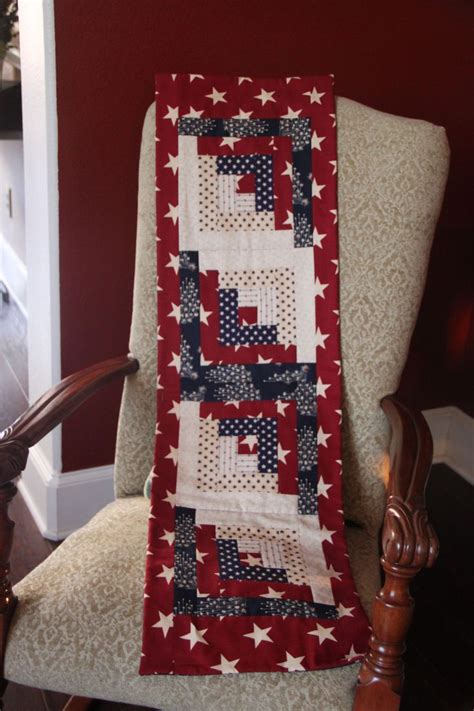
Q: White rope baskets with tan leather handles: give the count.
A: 0